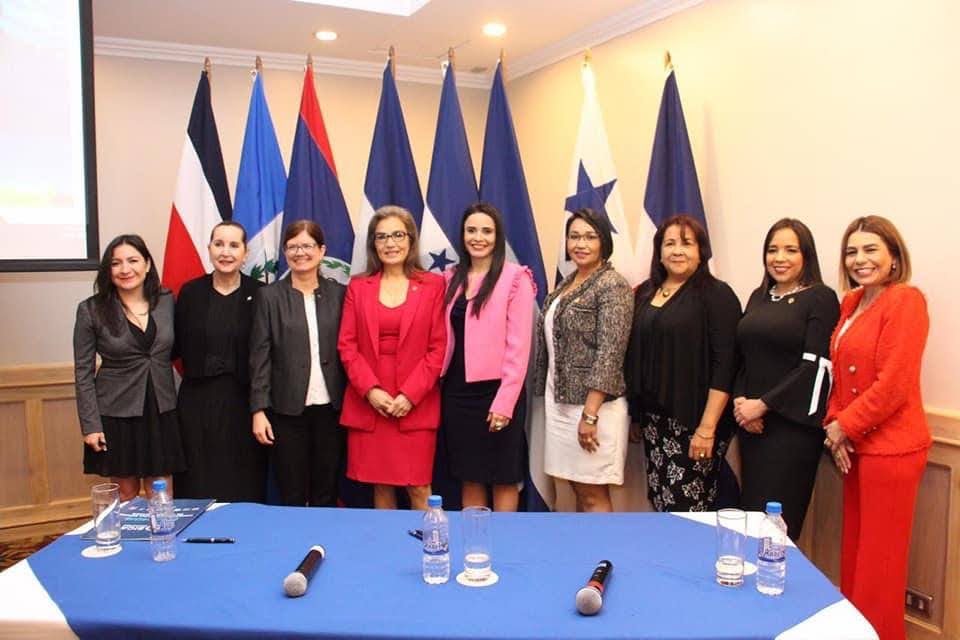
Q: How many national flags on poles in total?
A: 8